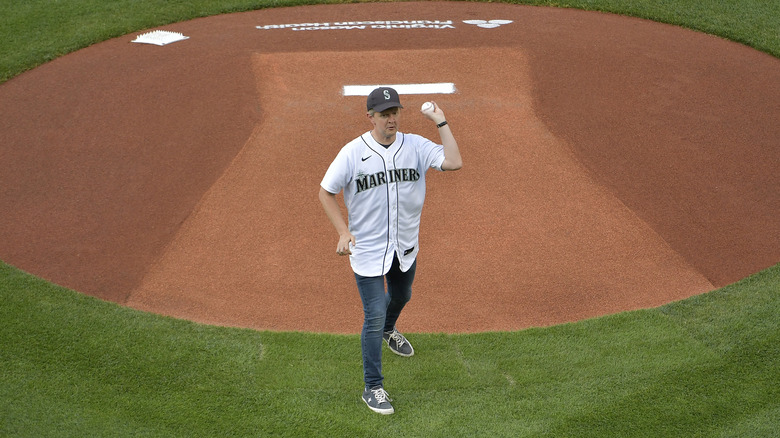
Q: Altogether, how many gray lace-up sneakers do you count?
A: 2